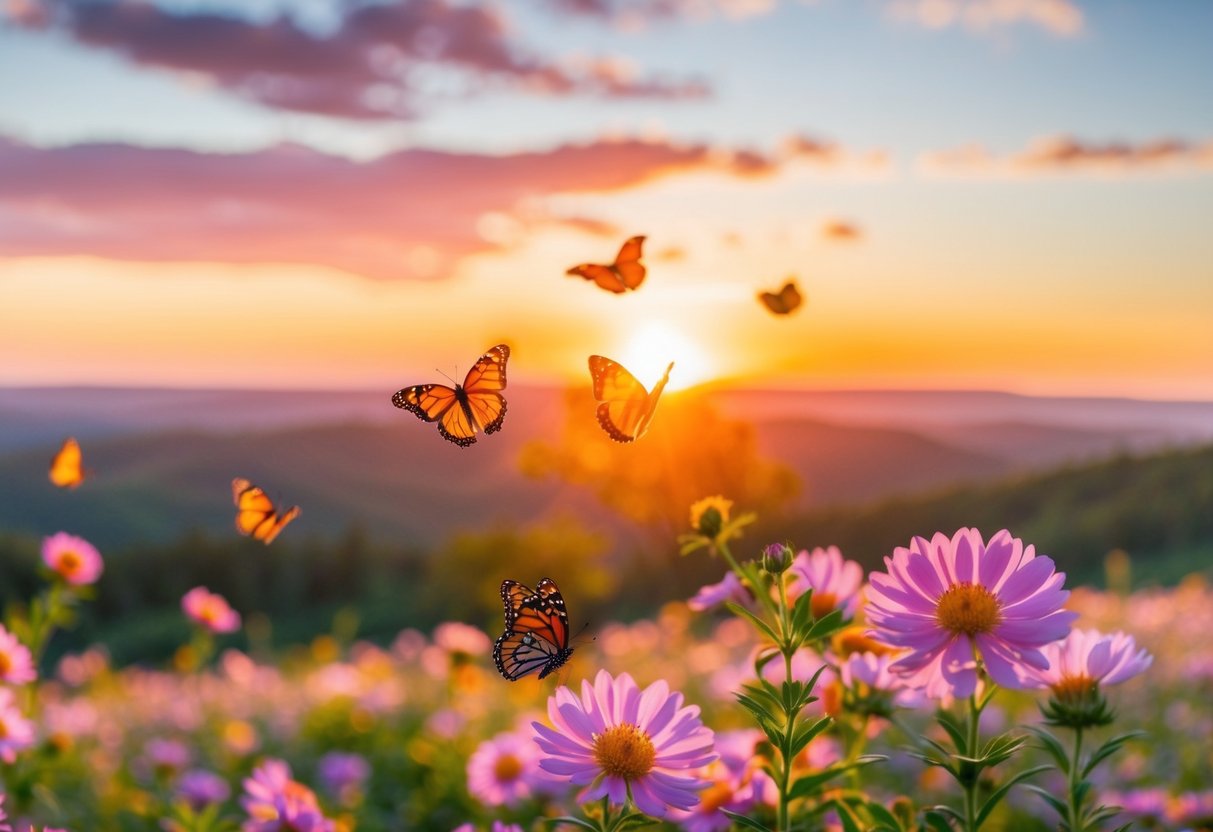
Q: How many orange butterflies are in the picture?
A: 7